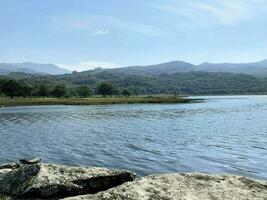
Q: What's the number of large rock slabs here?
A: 2